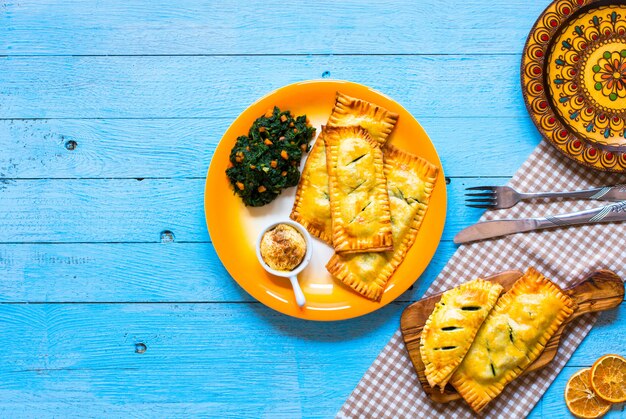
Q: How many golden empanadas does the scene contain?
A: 5